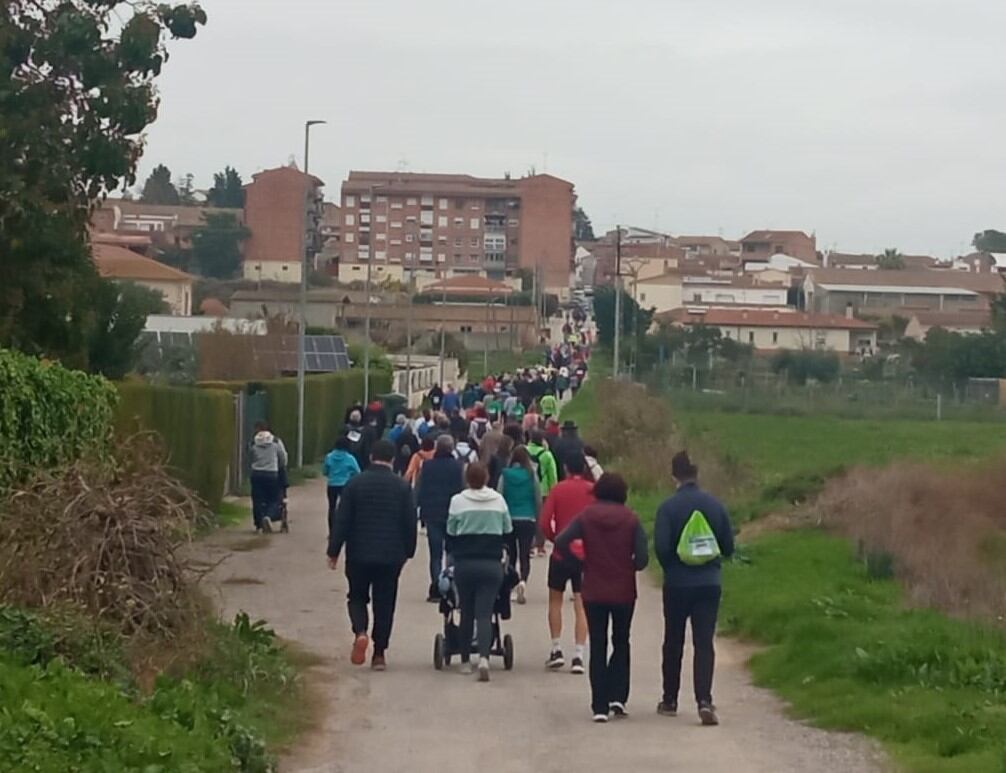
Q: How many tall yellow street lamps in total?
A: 0